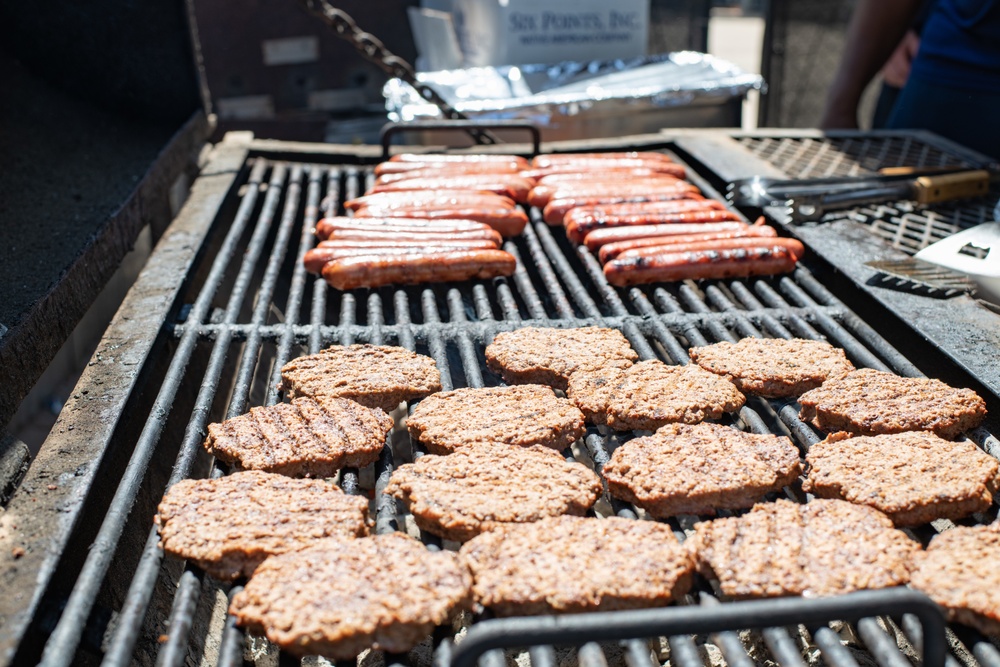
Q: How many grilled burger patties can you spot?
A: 15